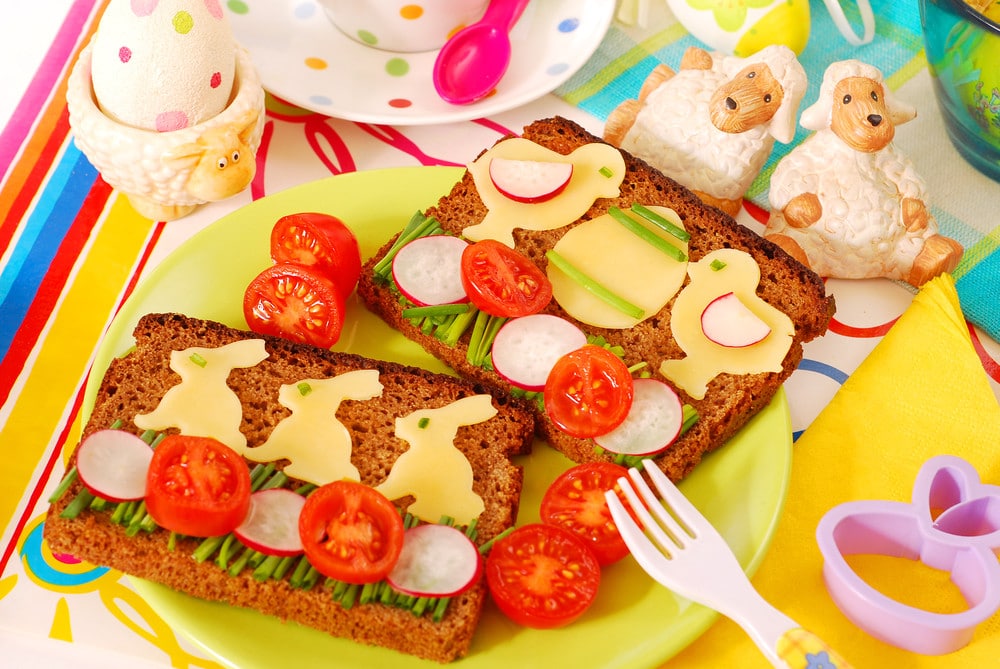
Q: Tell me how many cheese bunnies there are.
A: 3